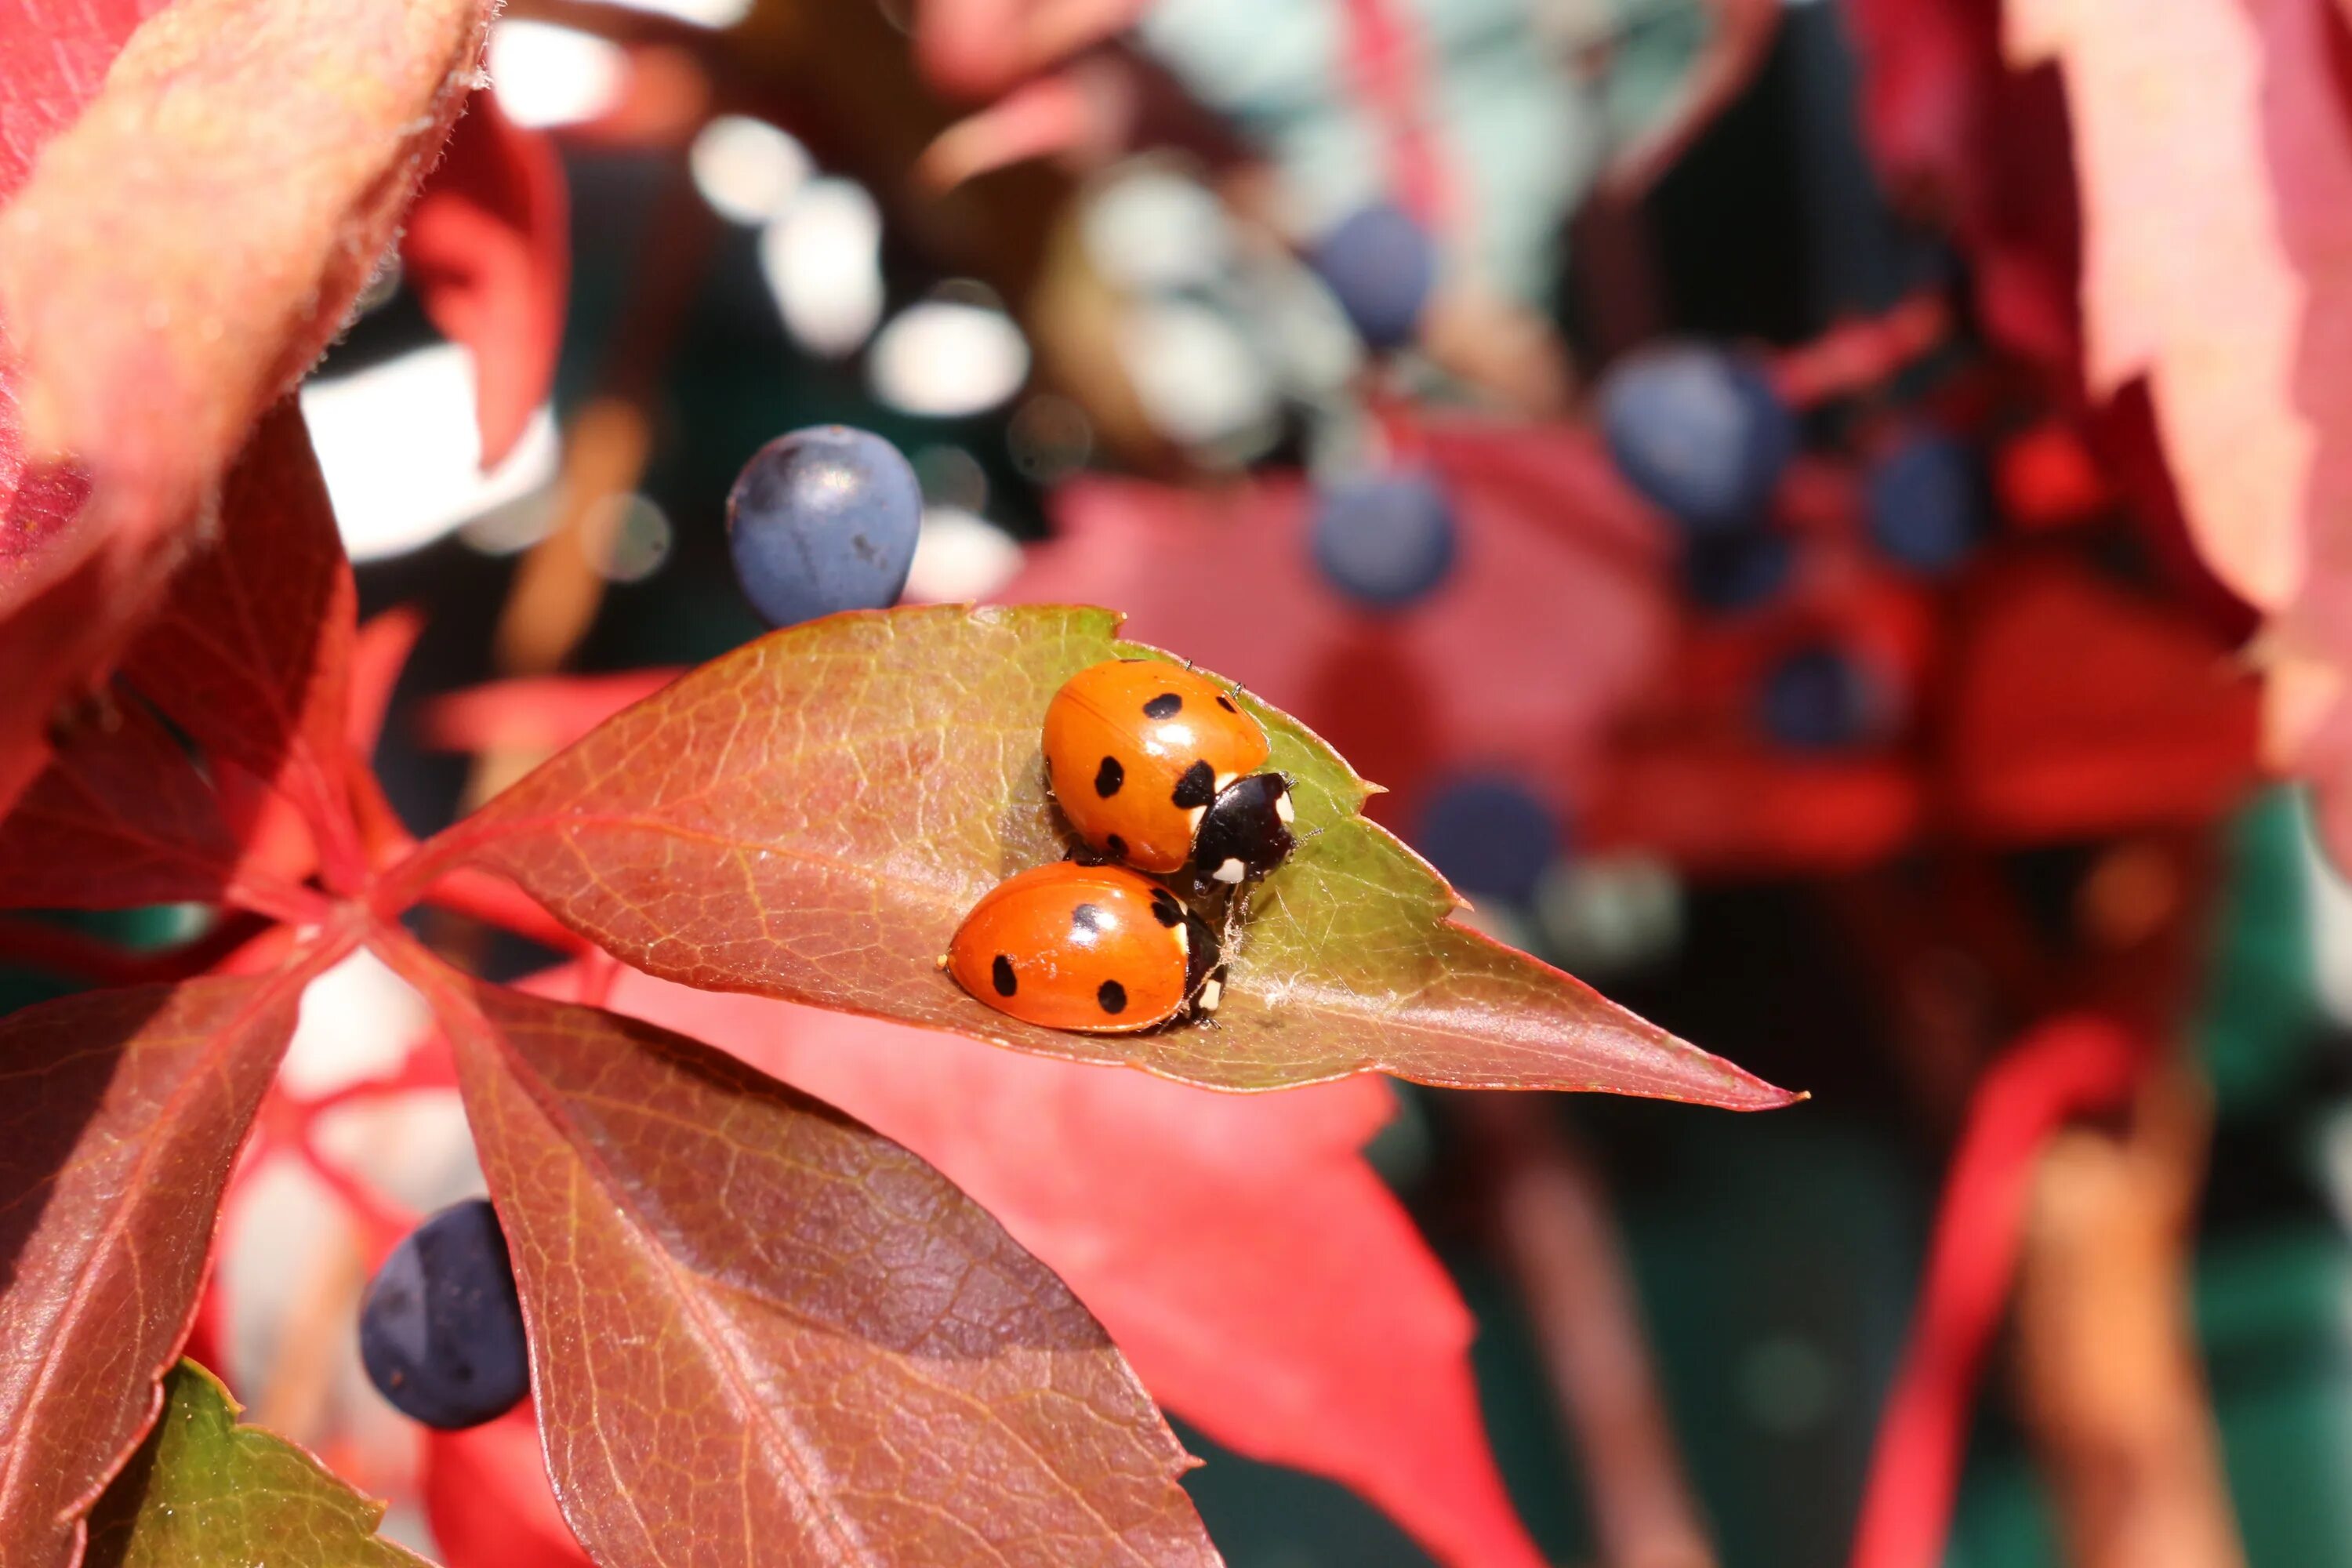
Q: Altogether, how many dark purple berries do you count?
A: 9